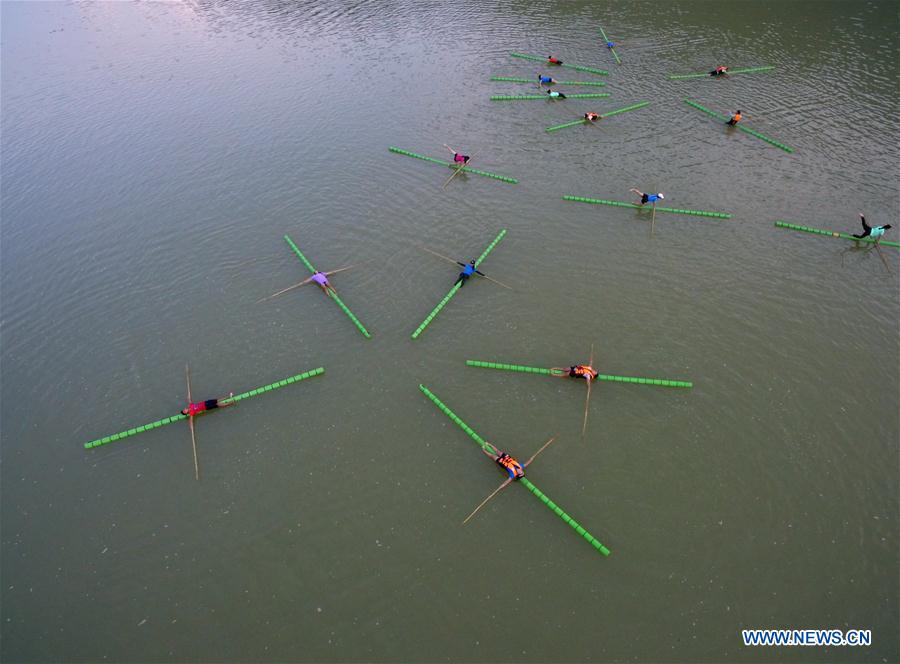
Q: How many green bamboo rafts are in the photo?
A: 15